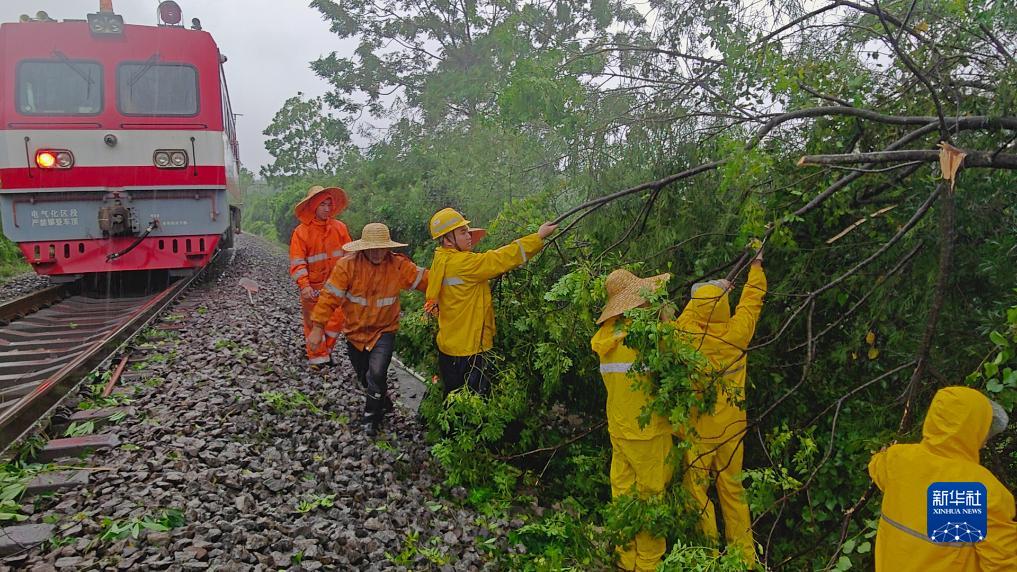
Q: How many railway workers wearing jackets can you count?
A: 6